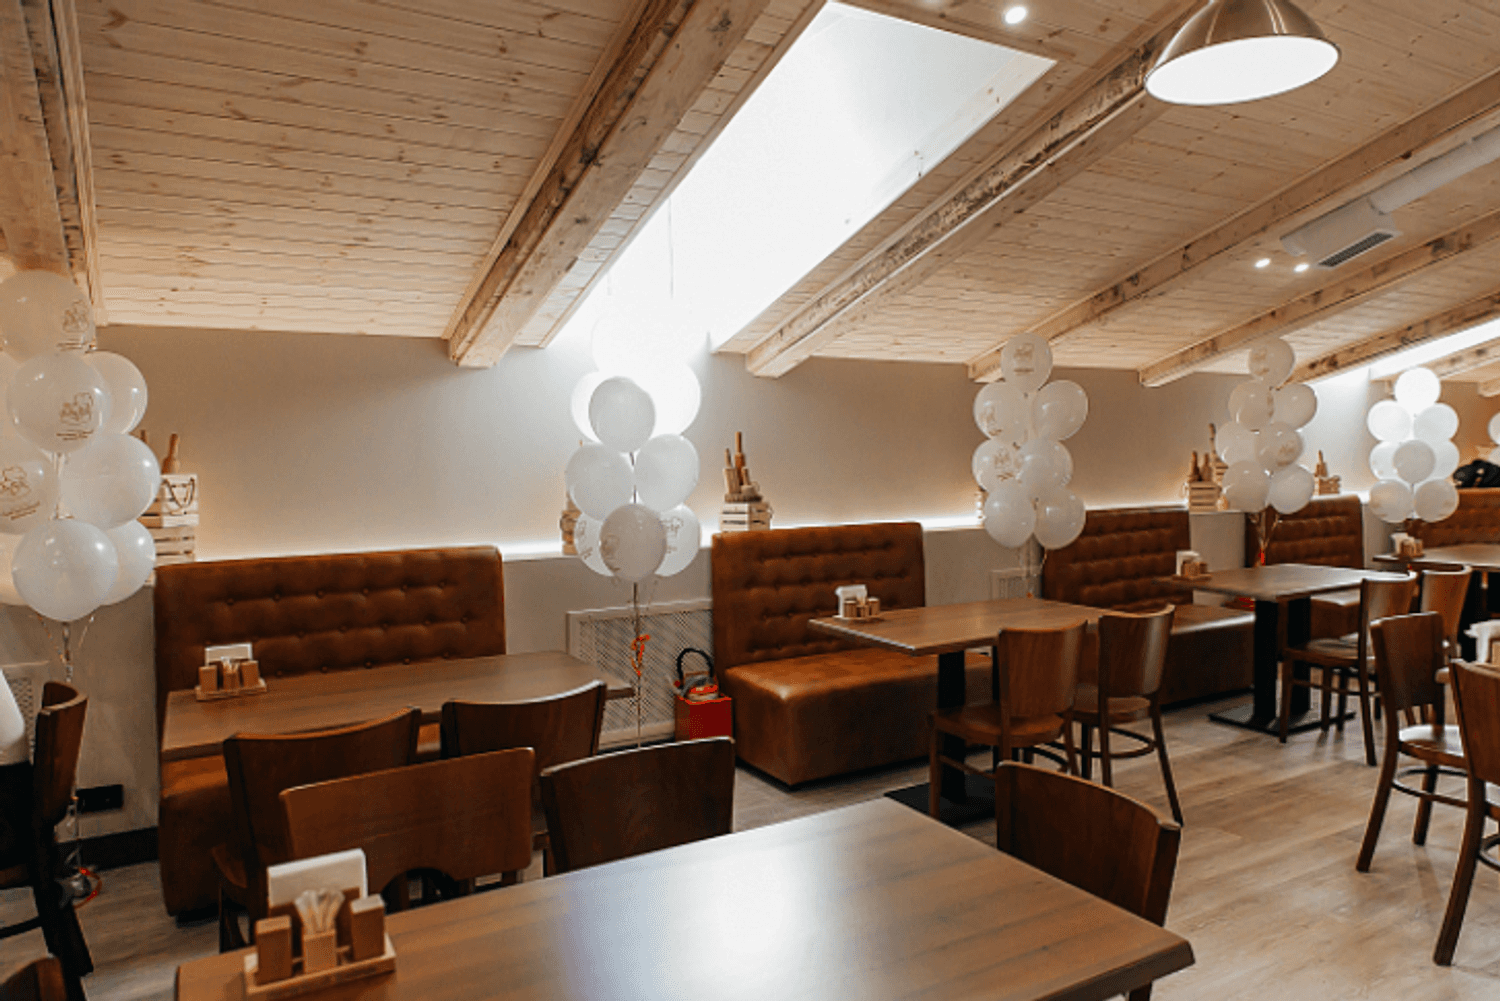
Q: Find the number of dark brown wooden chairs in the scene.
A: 13